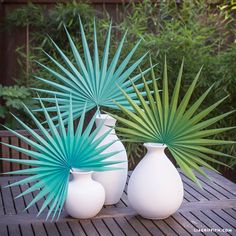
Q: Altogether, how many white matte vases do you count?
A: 3